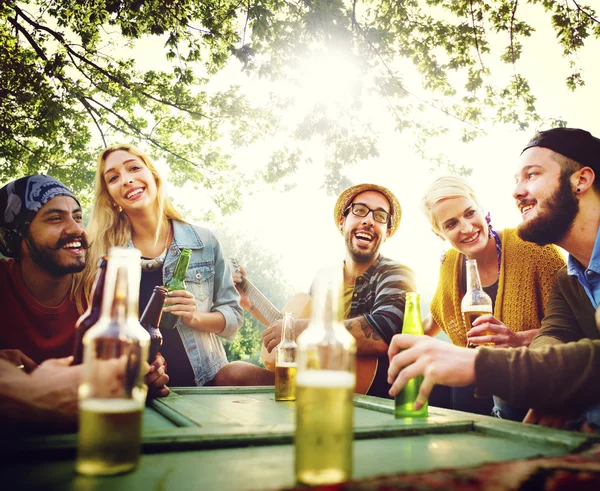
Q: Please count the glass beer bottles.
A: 8